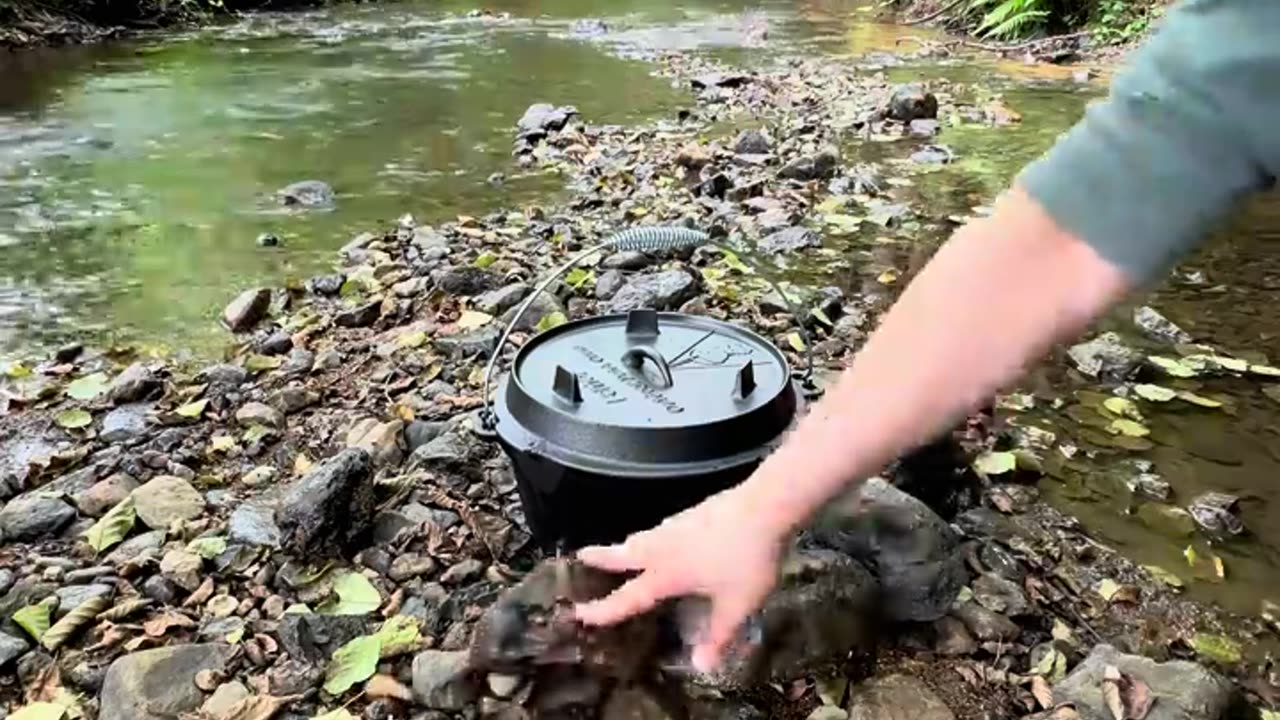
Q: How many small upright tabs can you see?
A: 3